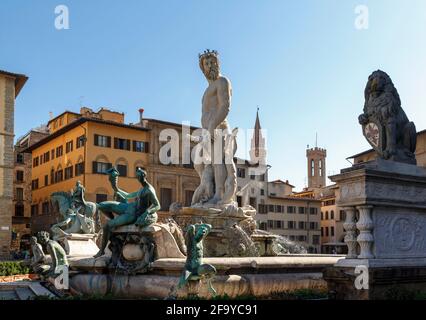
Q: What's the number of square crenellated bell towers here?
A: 1